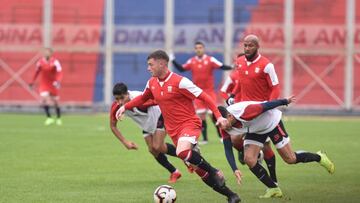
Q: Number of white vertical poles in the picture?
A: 6